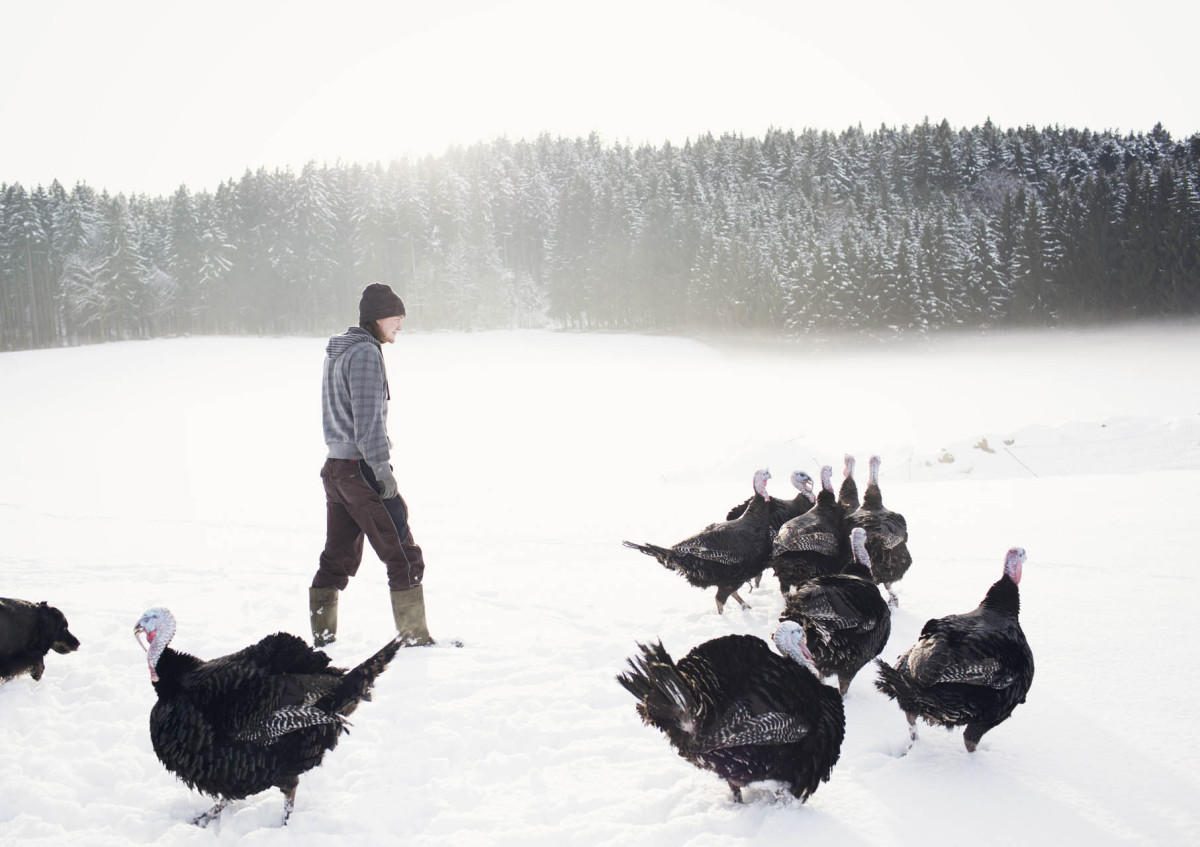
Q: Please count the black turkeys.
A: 9